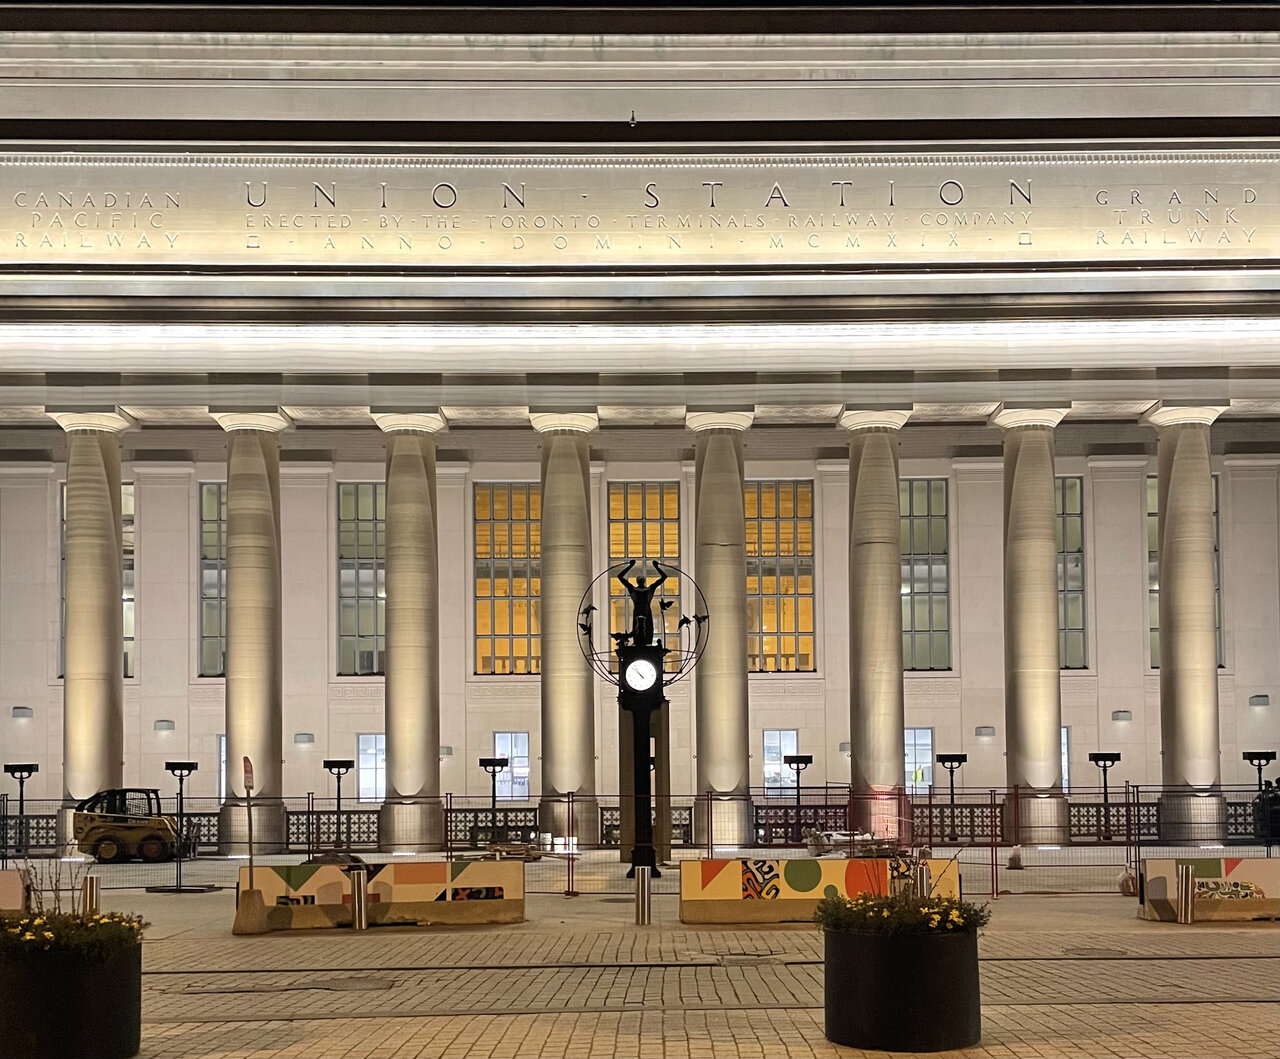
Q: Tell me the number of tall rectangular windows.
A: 9